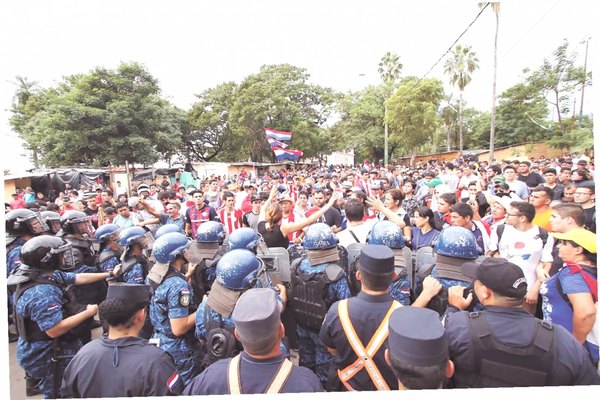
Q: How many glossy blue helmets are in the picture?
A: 10